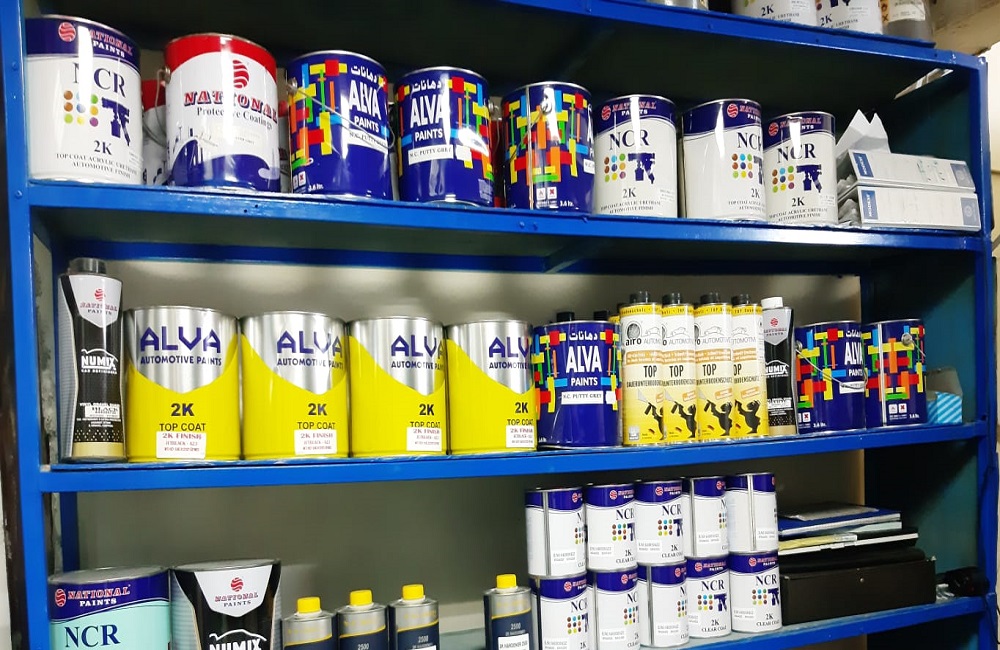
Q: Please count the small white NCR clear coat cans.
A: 10